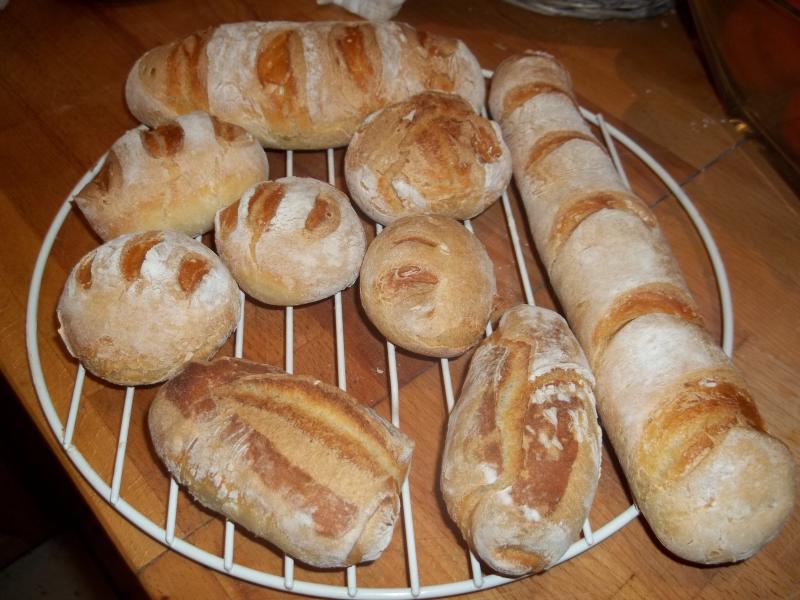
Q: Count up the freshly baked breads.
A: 9